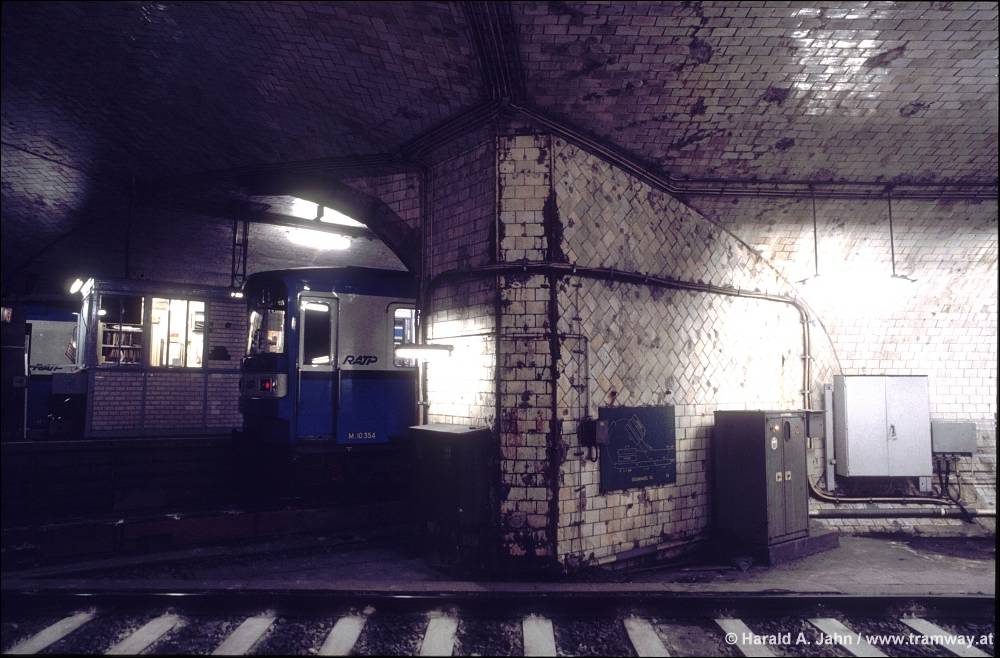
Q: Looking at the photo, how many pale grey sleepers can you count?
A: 10